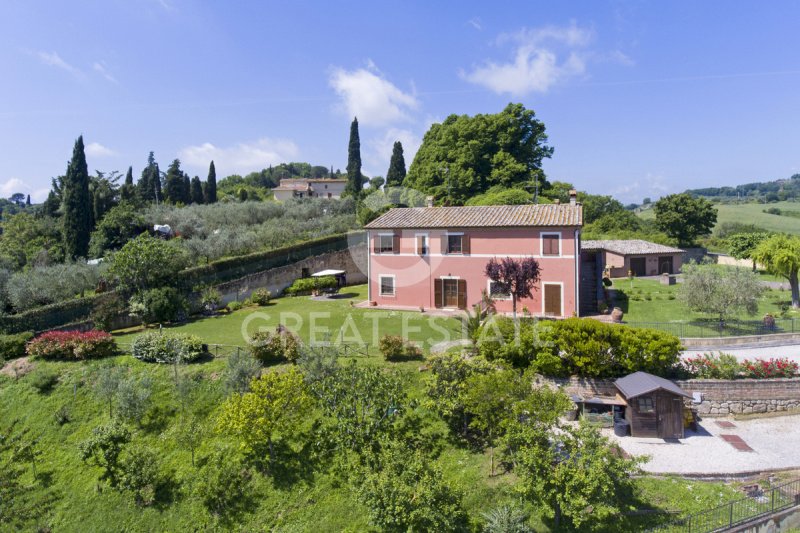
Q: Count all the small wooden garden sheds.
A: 1